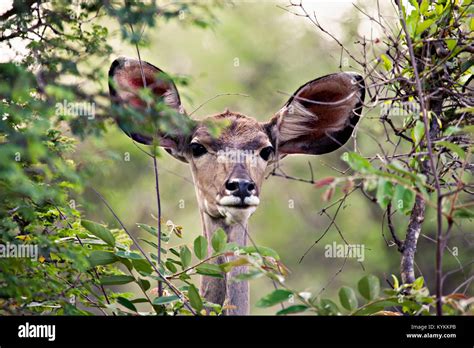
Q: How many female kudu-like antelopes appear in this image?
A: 1